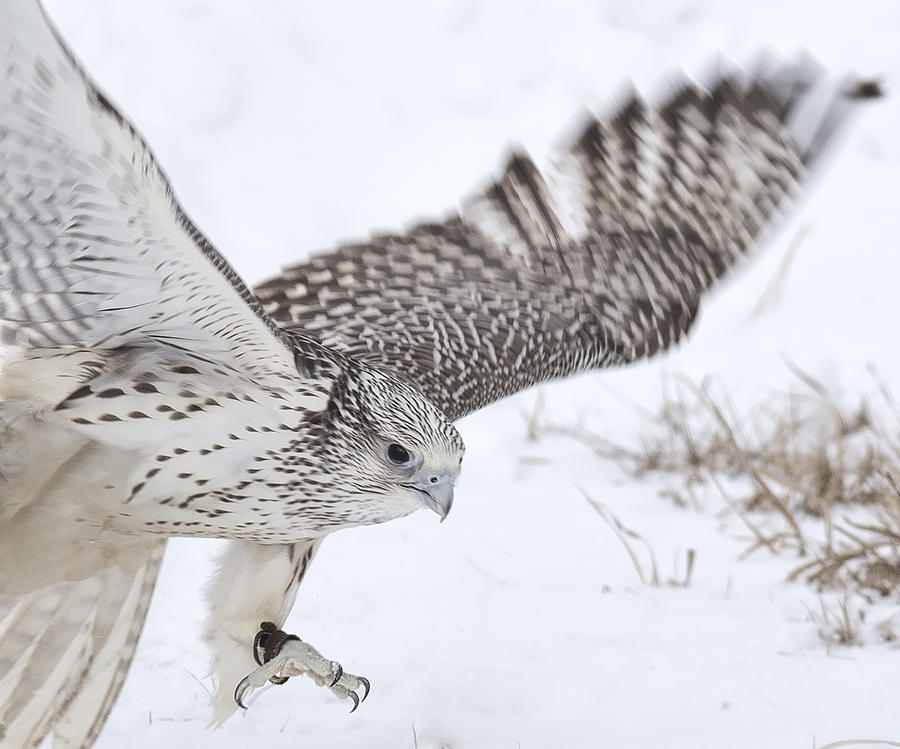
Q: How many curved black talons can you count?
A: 4